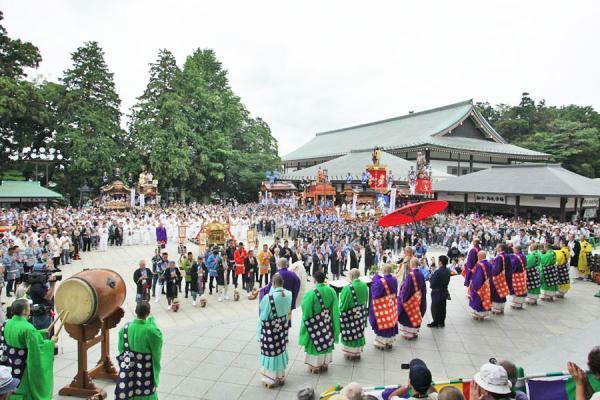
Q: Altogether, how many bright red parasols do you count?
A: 1